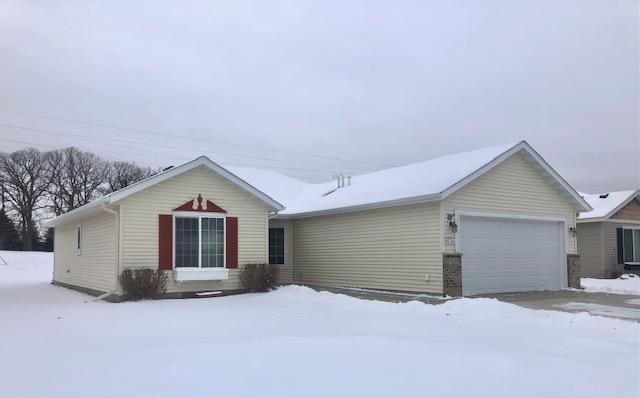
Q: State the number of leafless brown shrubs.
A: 2